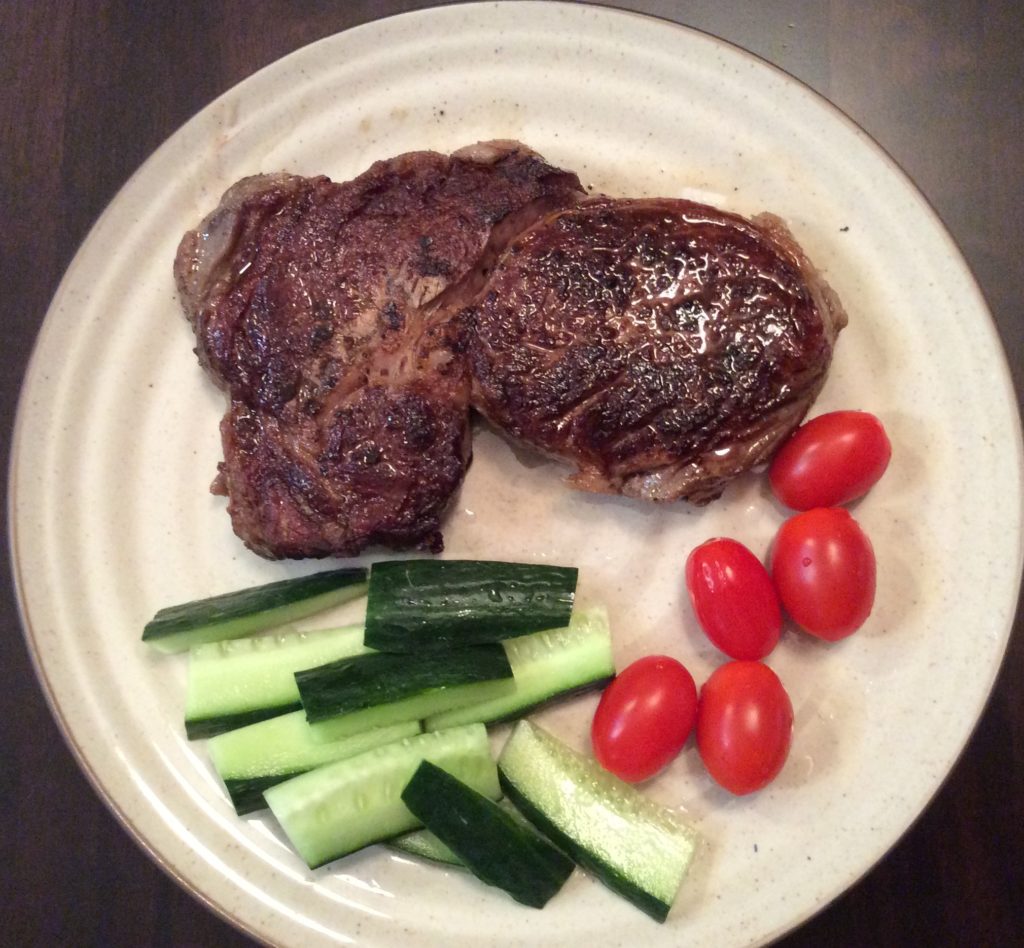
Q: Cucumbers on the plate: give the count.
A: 10